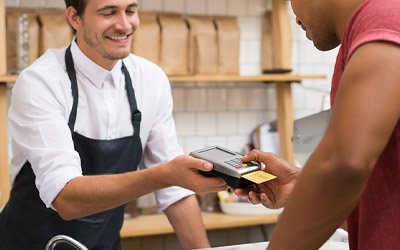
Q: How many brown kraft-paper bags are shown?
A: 6